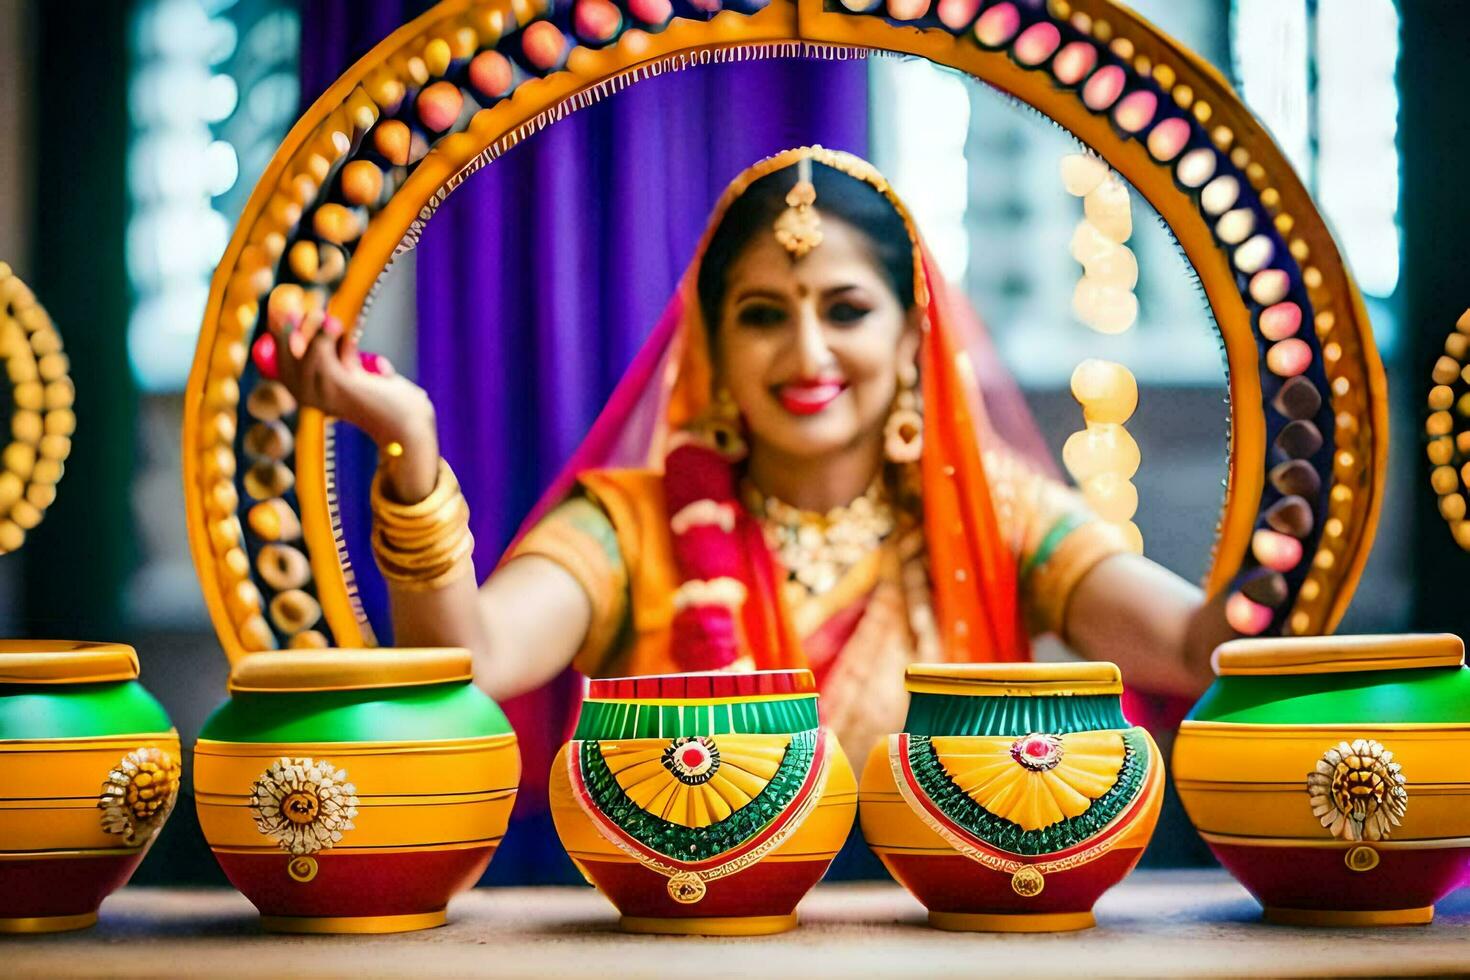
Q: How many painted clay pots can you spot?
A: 5